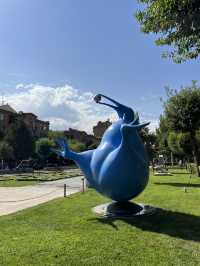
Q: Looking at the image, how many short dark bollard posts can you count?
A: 2